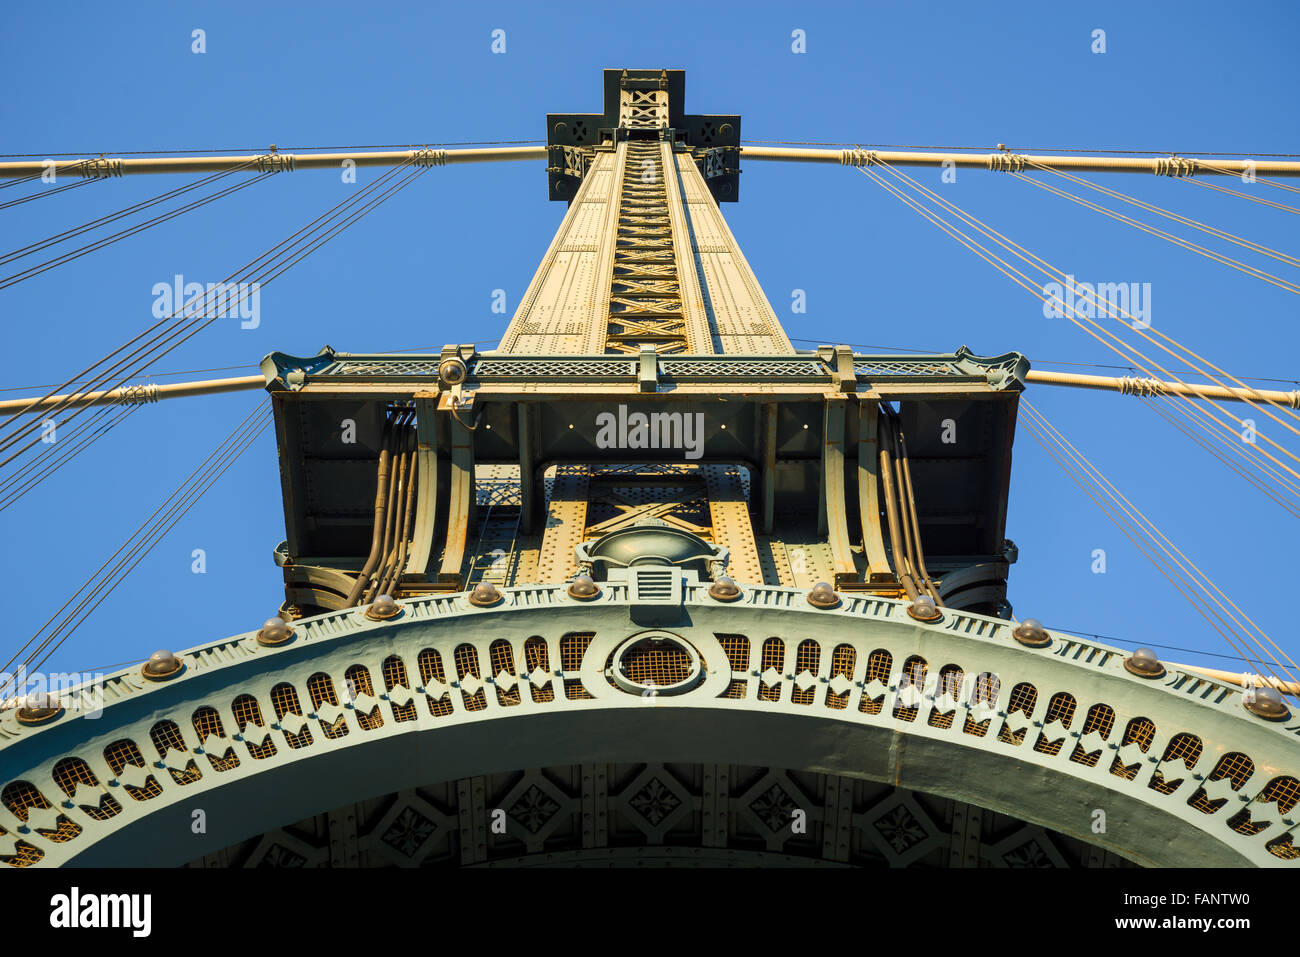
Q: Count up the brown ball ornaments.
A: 12